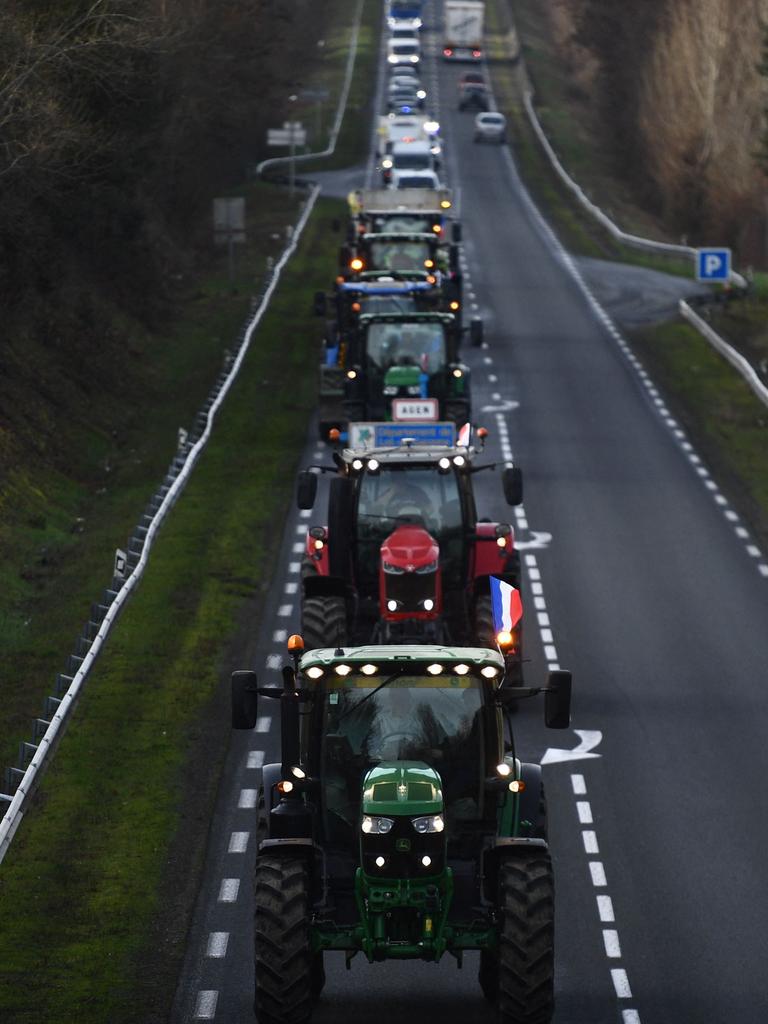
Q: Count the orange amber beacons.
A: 13